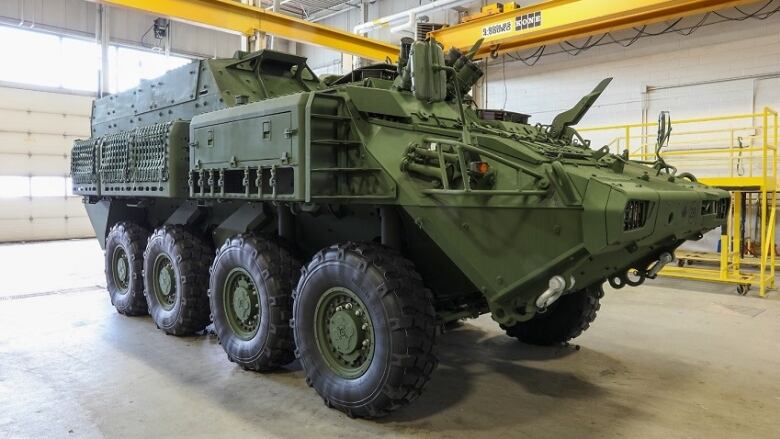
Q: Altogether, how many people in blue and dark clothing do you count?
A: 0